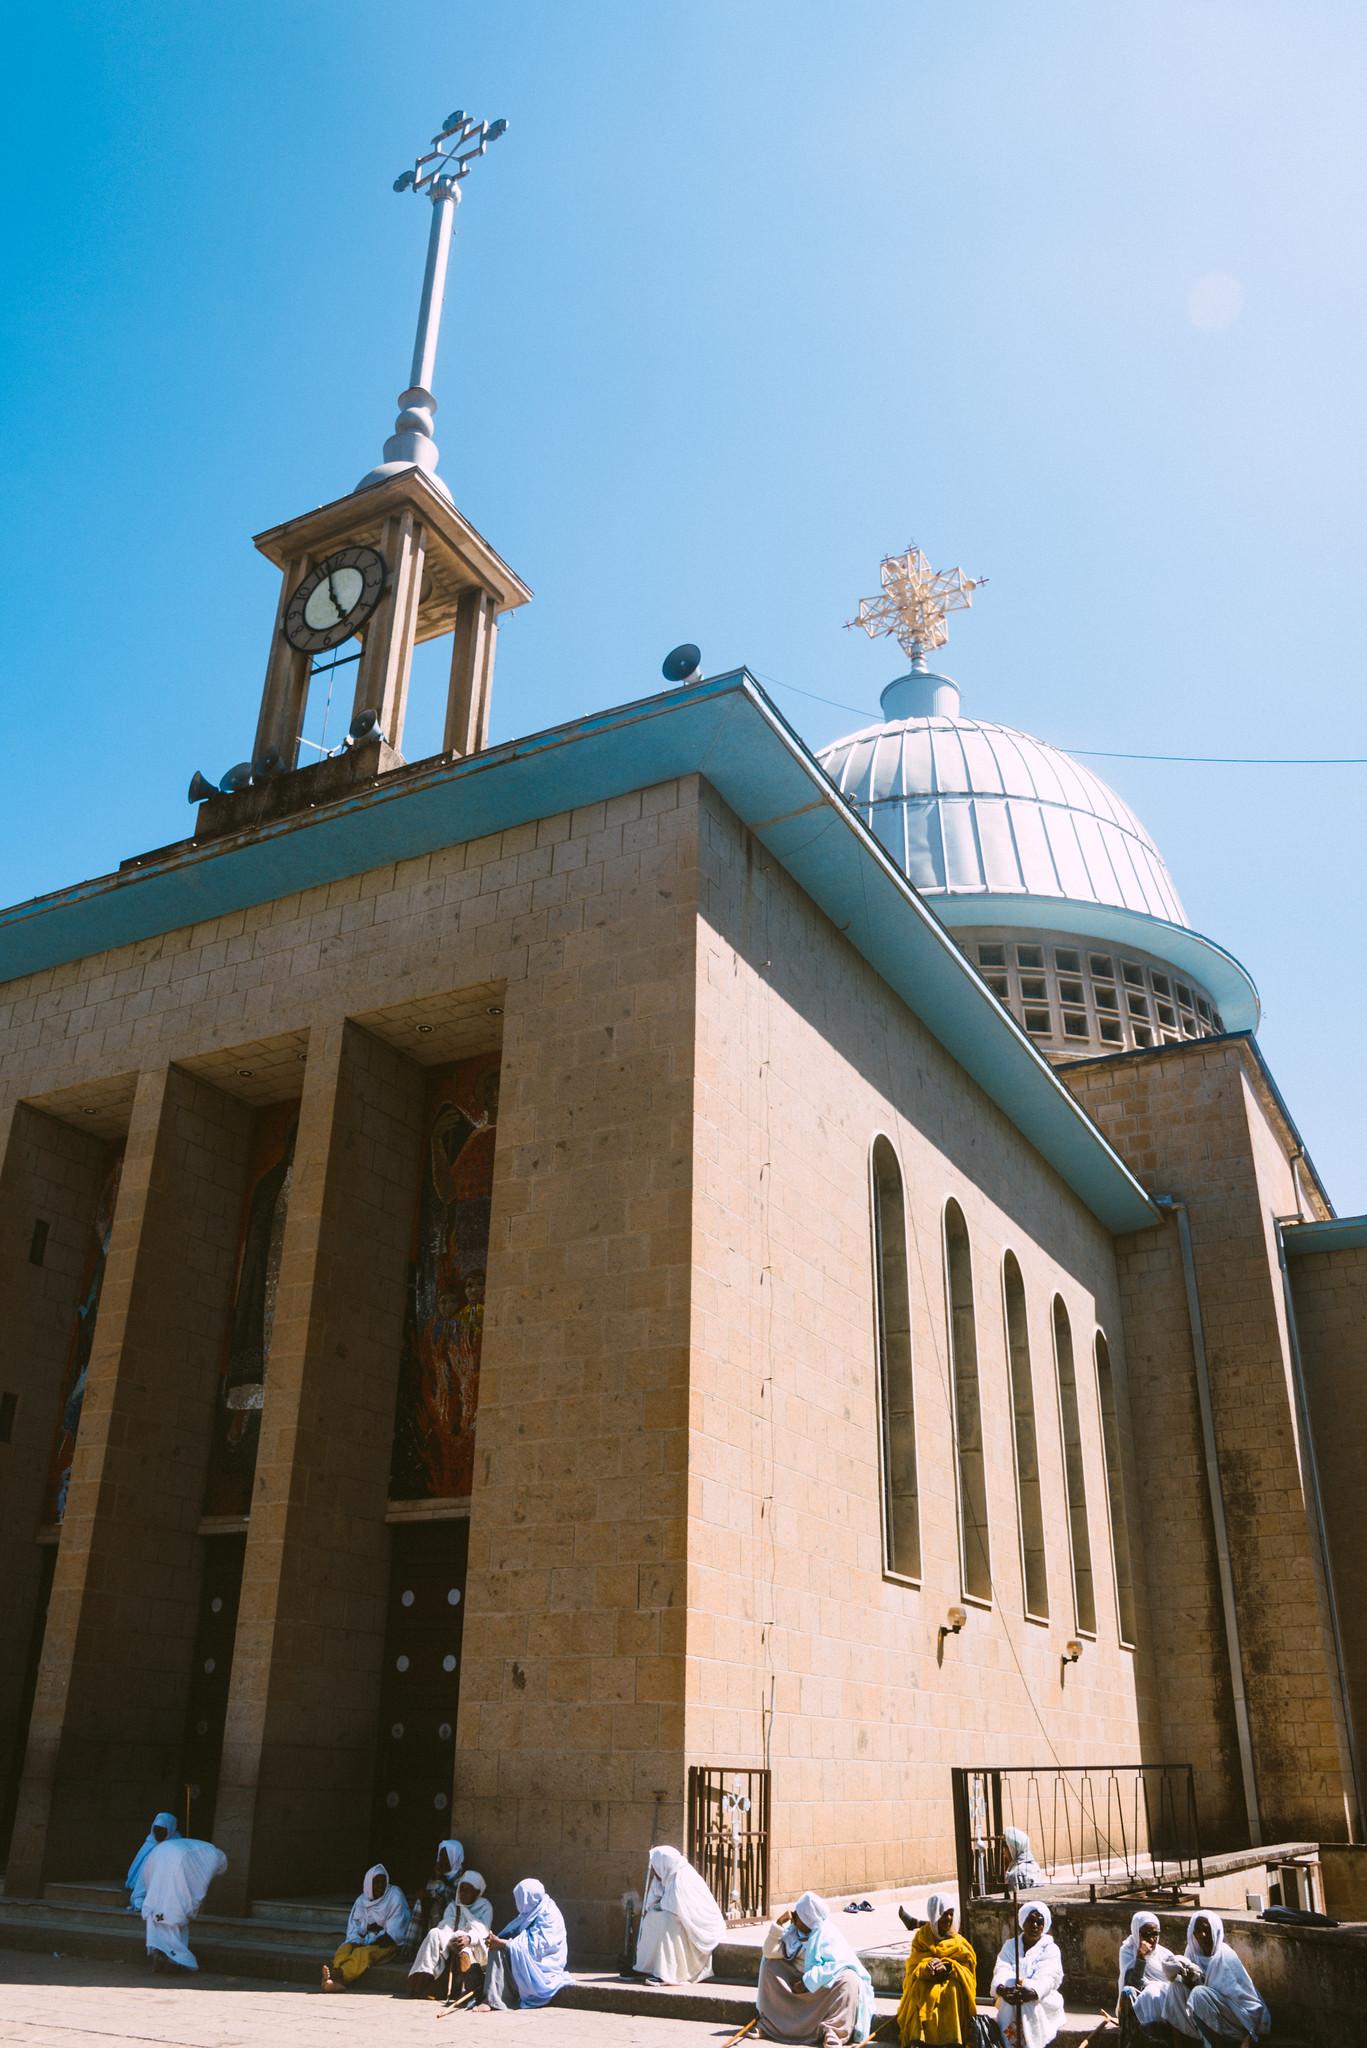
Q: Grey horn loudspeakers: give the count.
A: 5